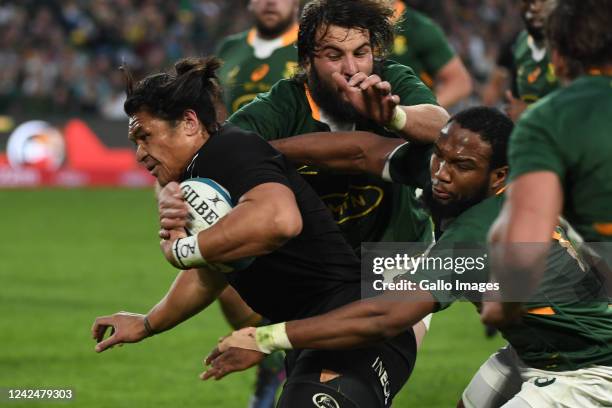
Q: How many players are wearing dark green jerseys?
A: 6